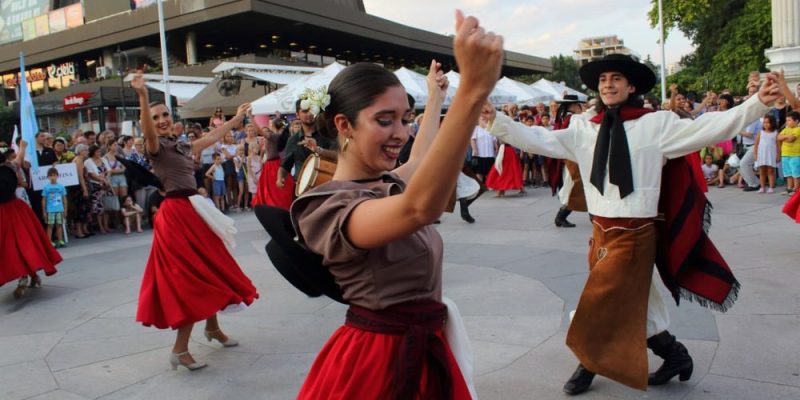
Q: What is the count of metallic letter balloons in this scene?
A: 0